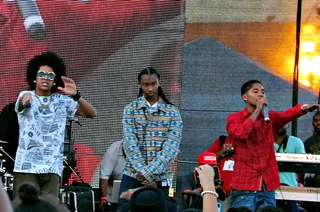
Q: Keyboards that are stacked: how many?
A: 2